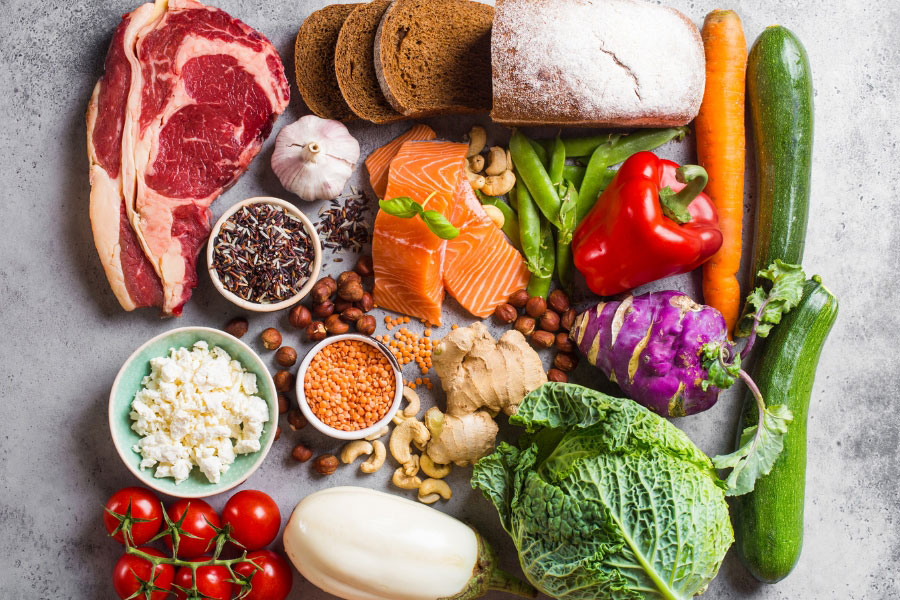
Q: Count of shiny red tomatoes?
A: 6